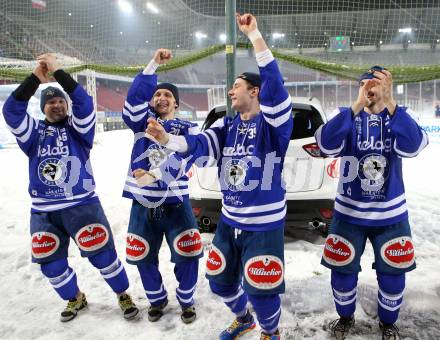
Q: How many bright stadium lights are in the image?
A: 6